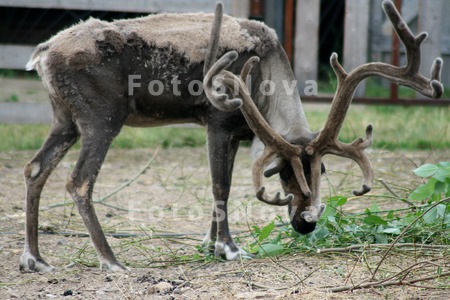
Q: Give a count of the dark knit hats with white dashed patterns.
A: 0